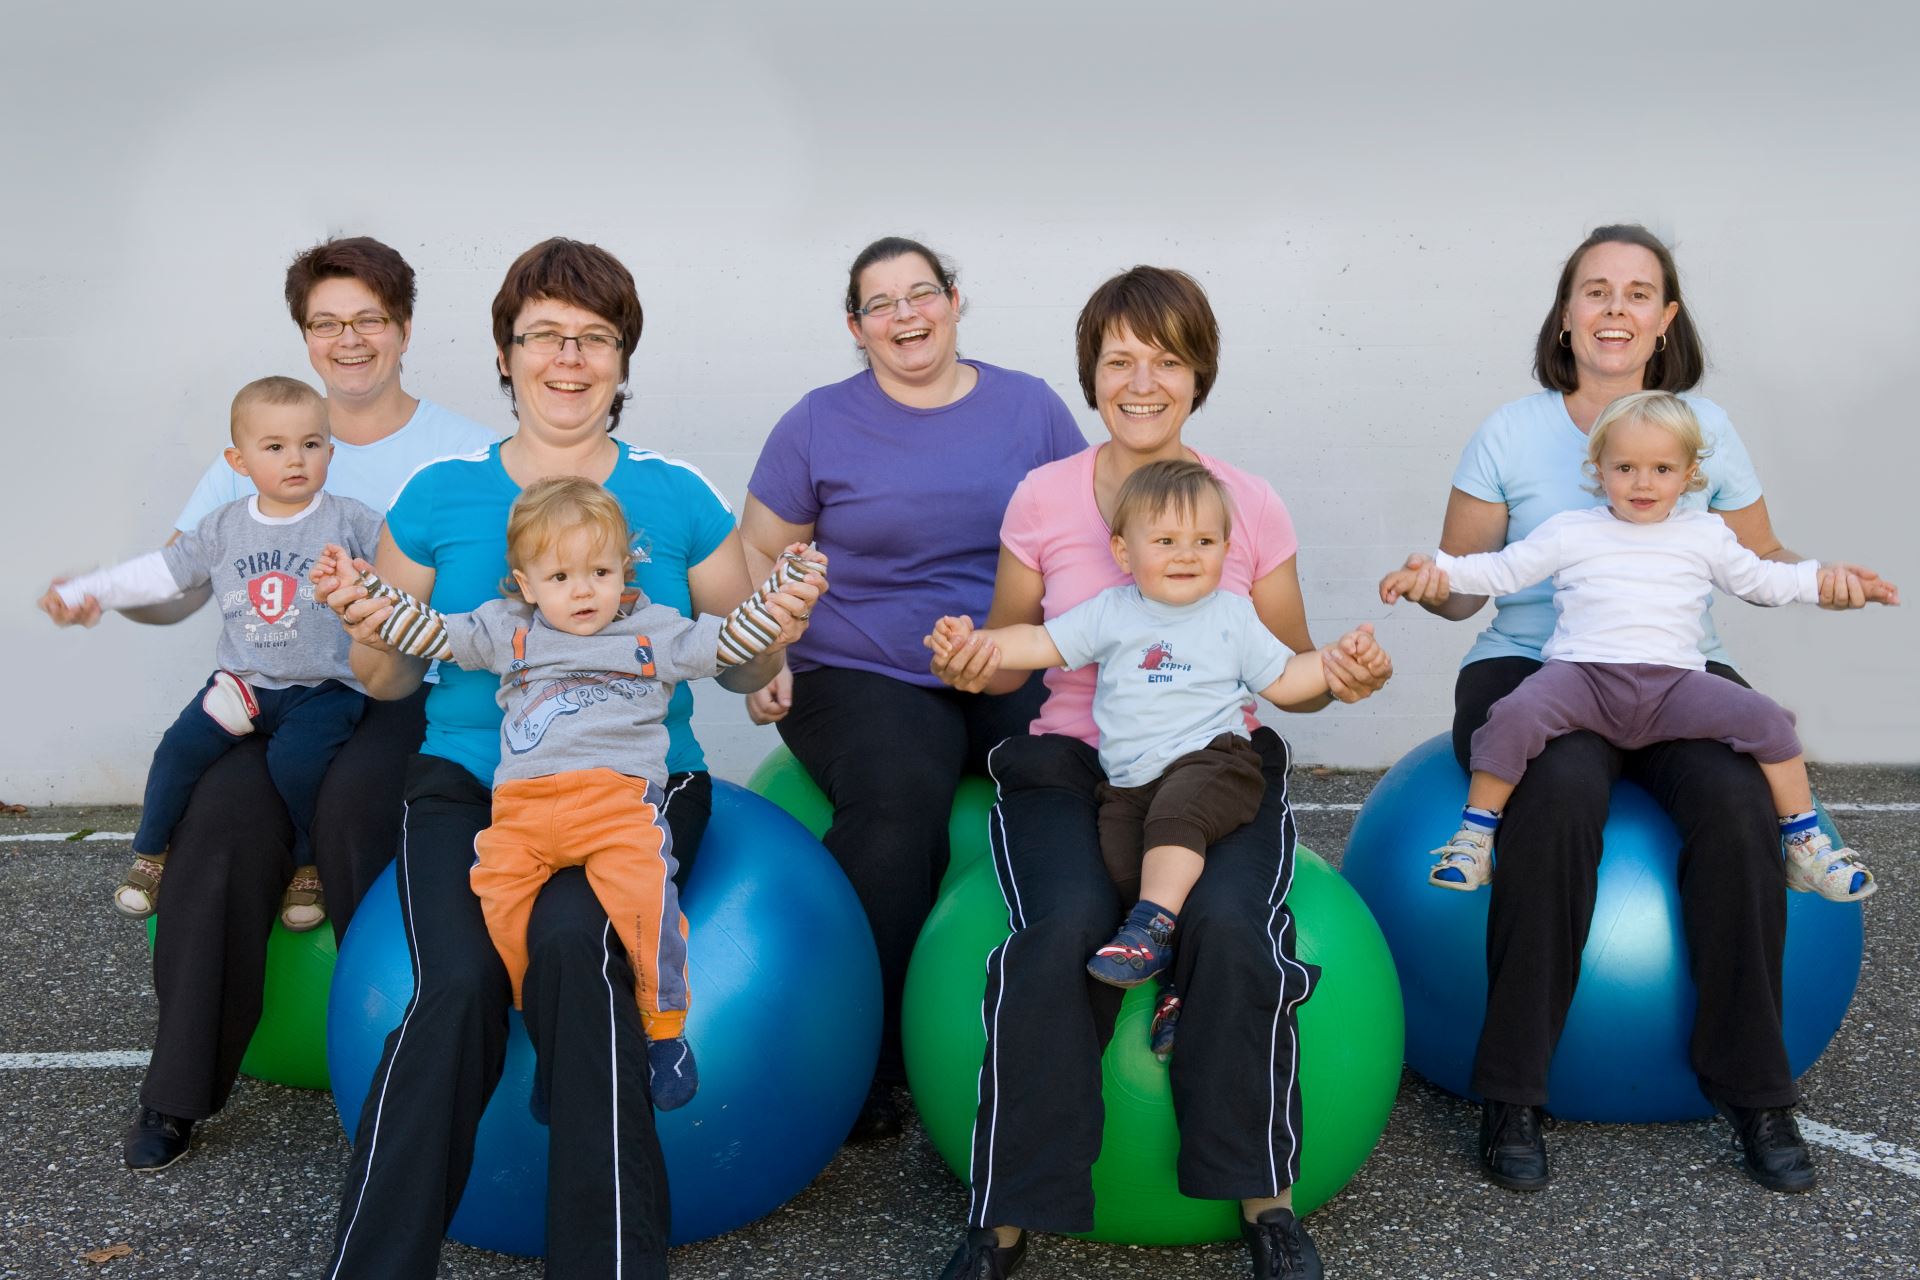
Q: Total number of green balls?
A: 3